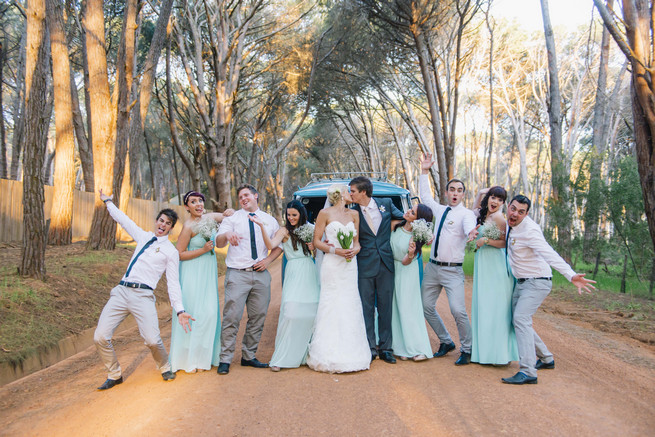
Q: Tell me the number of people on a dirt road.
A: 10